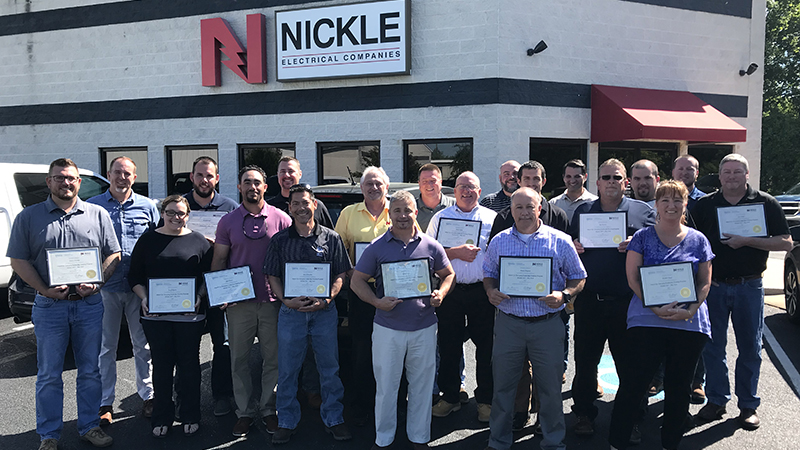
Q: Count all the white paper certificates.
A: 12